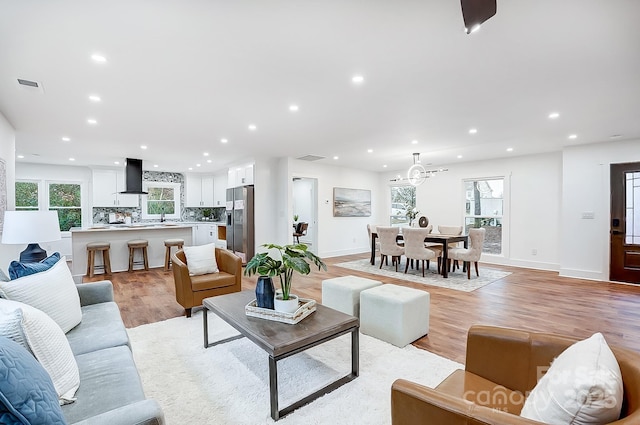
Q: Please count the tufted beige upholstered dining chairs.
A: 6